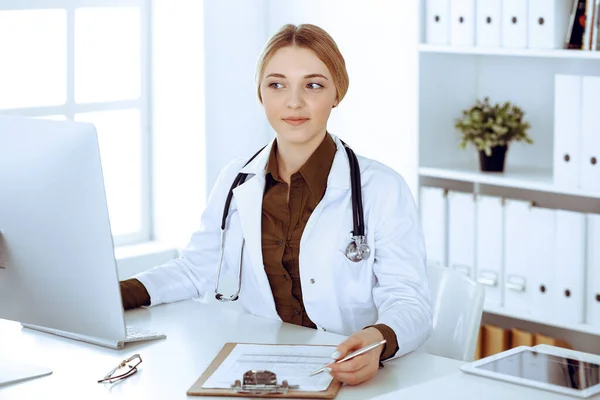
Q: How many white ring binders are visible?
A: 14